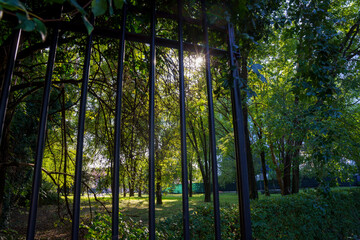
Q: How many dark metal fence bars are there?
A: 8